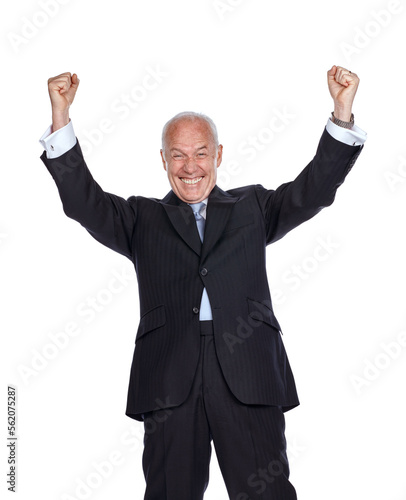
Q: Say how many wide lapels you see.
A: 2